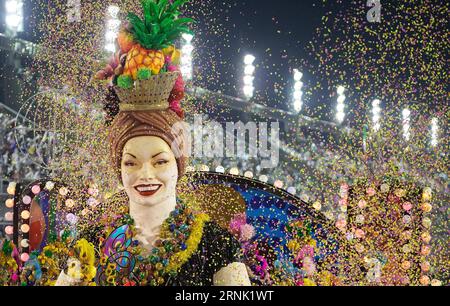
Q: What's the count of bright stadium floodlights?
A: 9